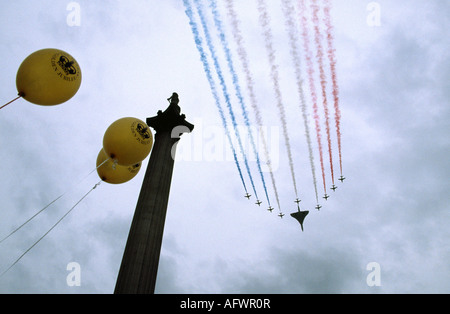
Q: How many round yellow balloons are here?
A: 3